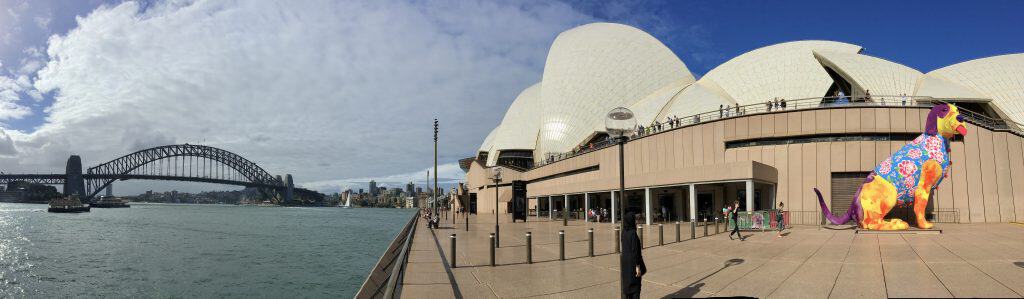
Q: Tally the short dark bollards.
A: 13